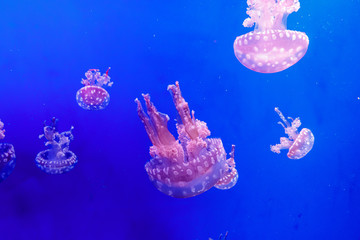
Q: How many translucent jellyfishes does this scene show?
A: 7